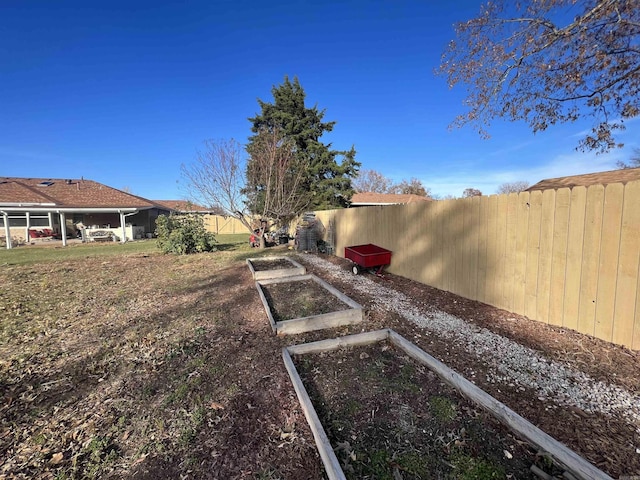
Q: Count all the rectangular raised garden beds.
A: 3